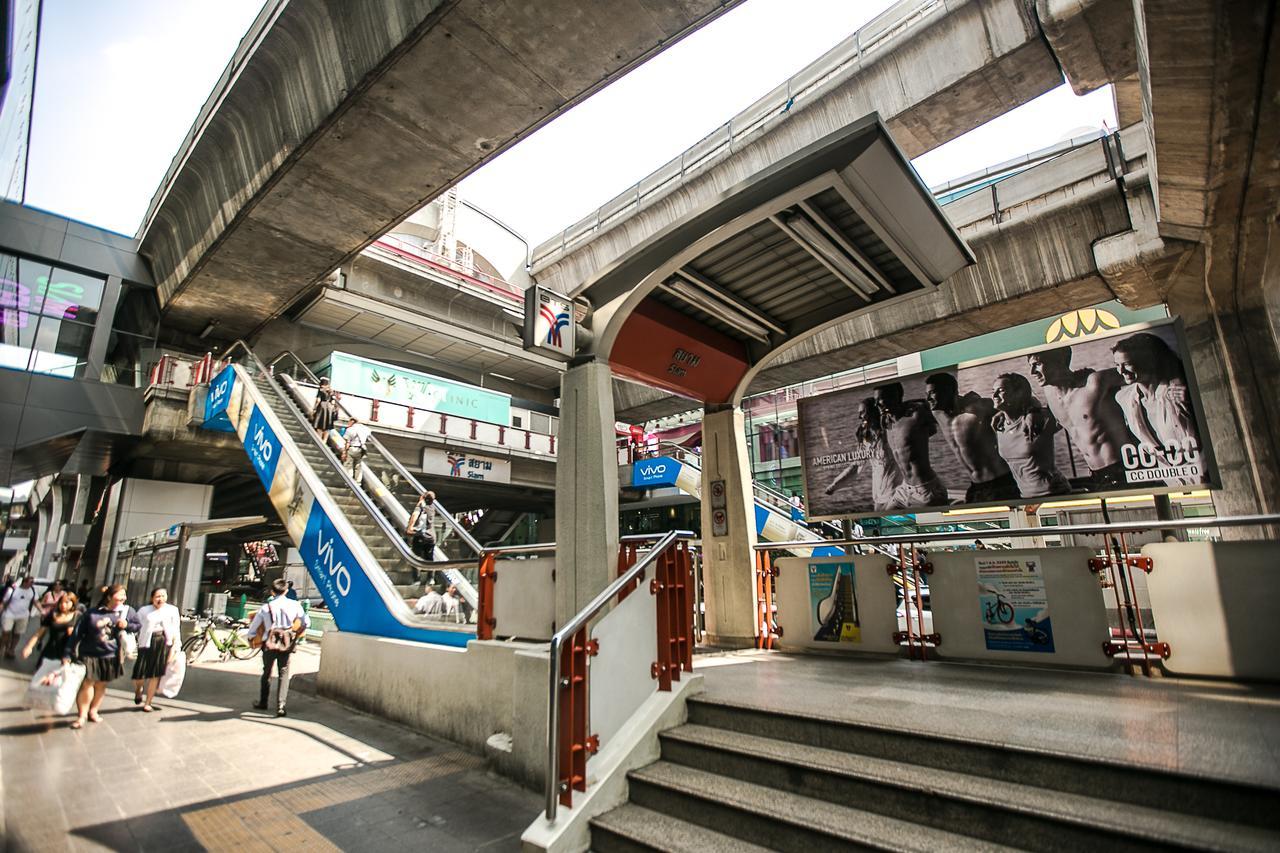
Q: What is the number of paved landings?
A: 1